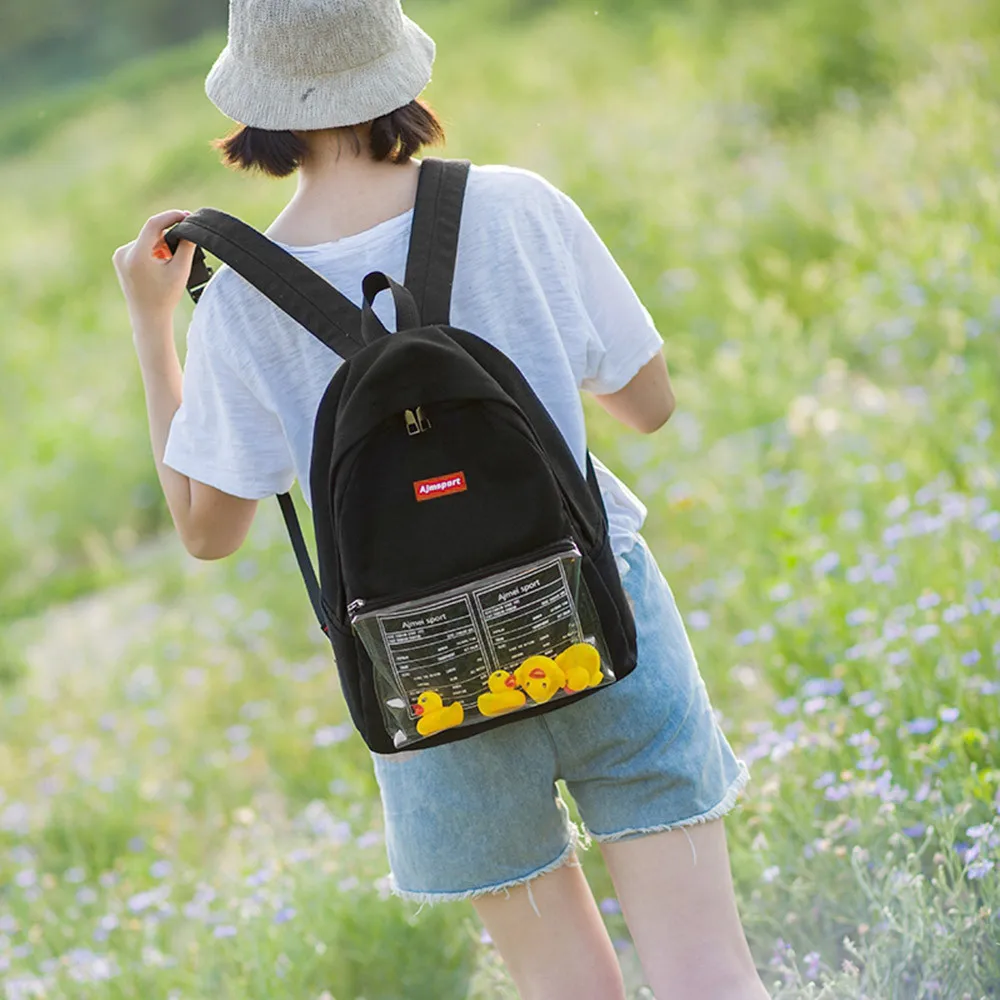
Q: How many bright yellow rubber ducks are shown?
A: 4